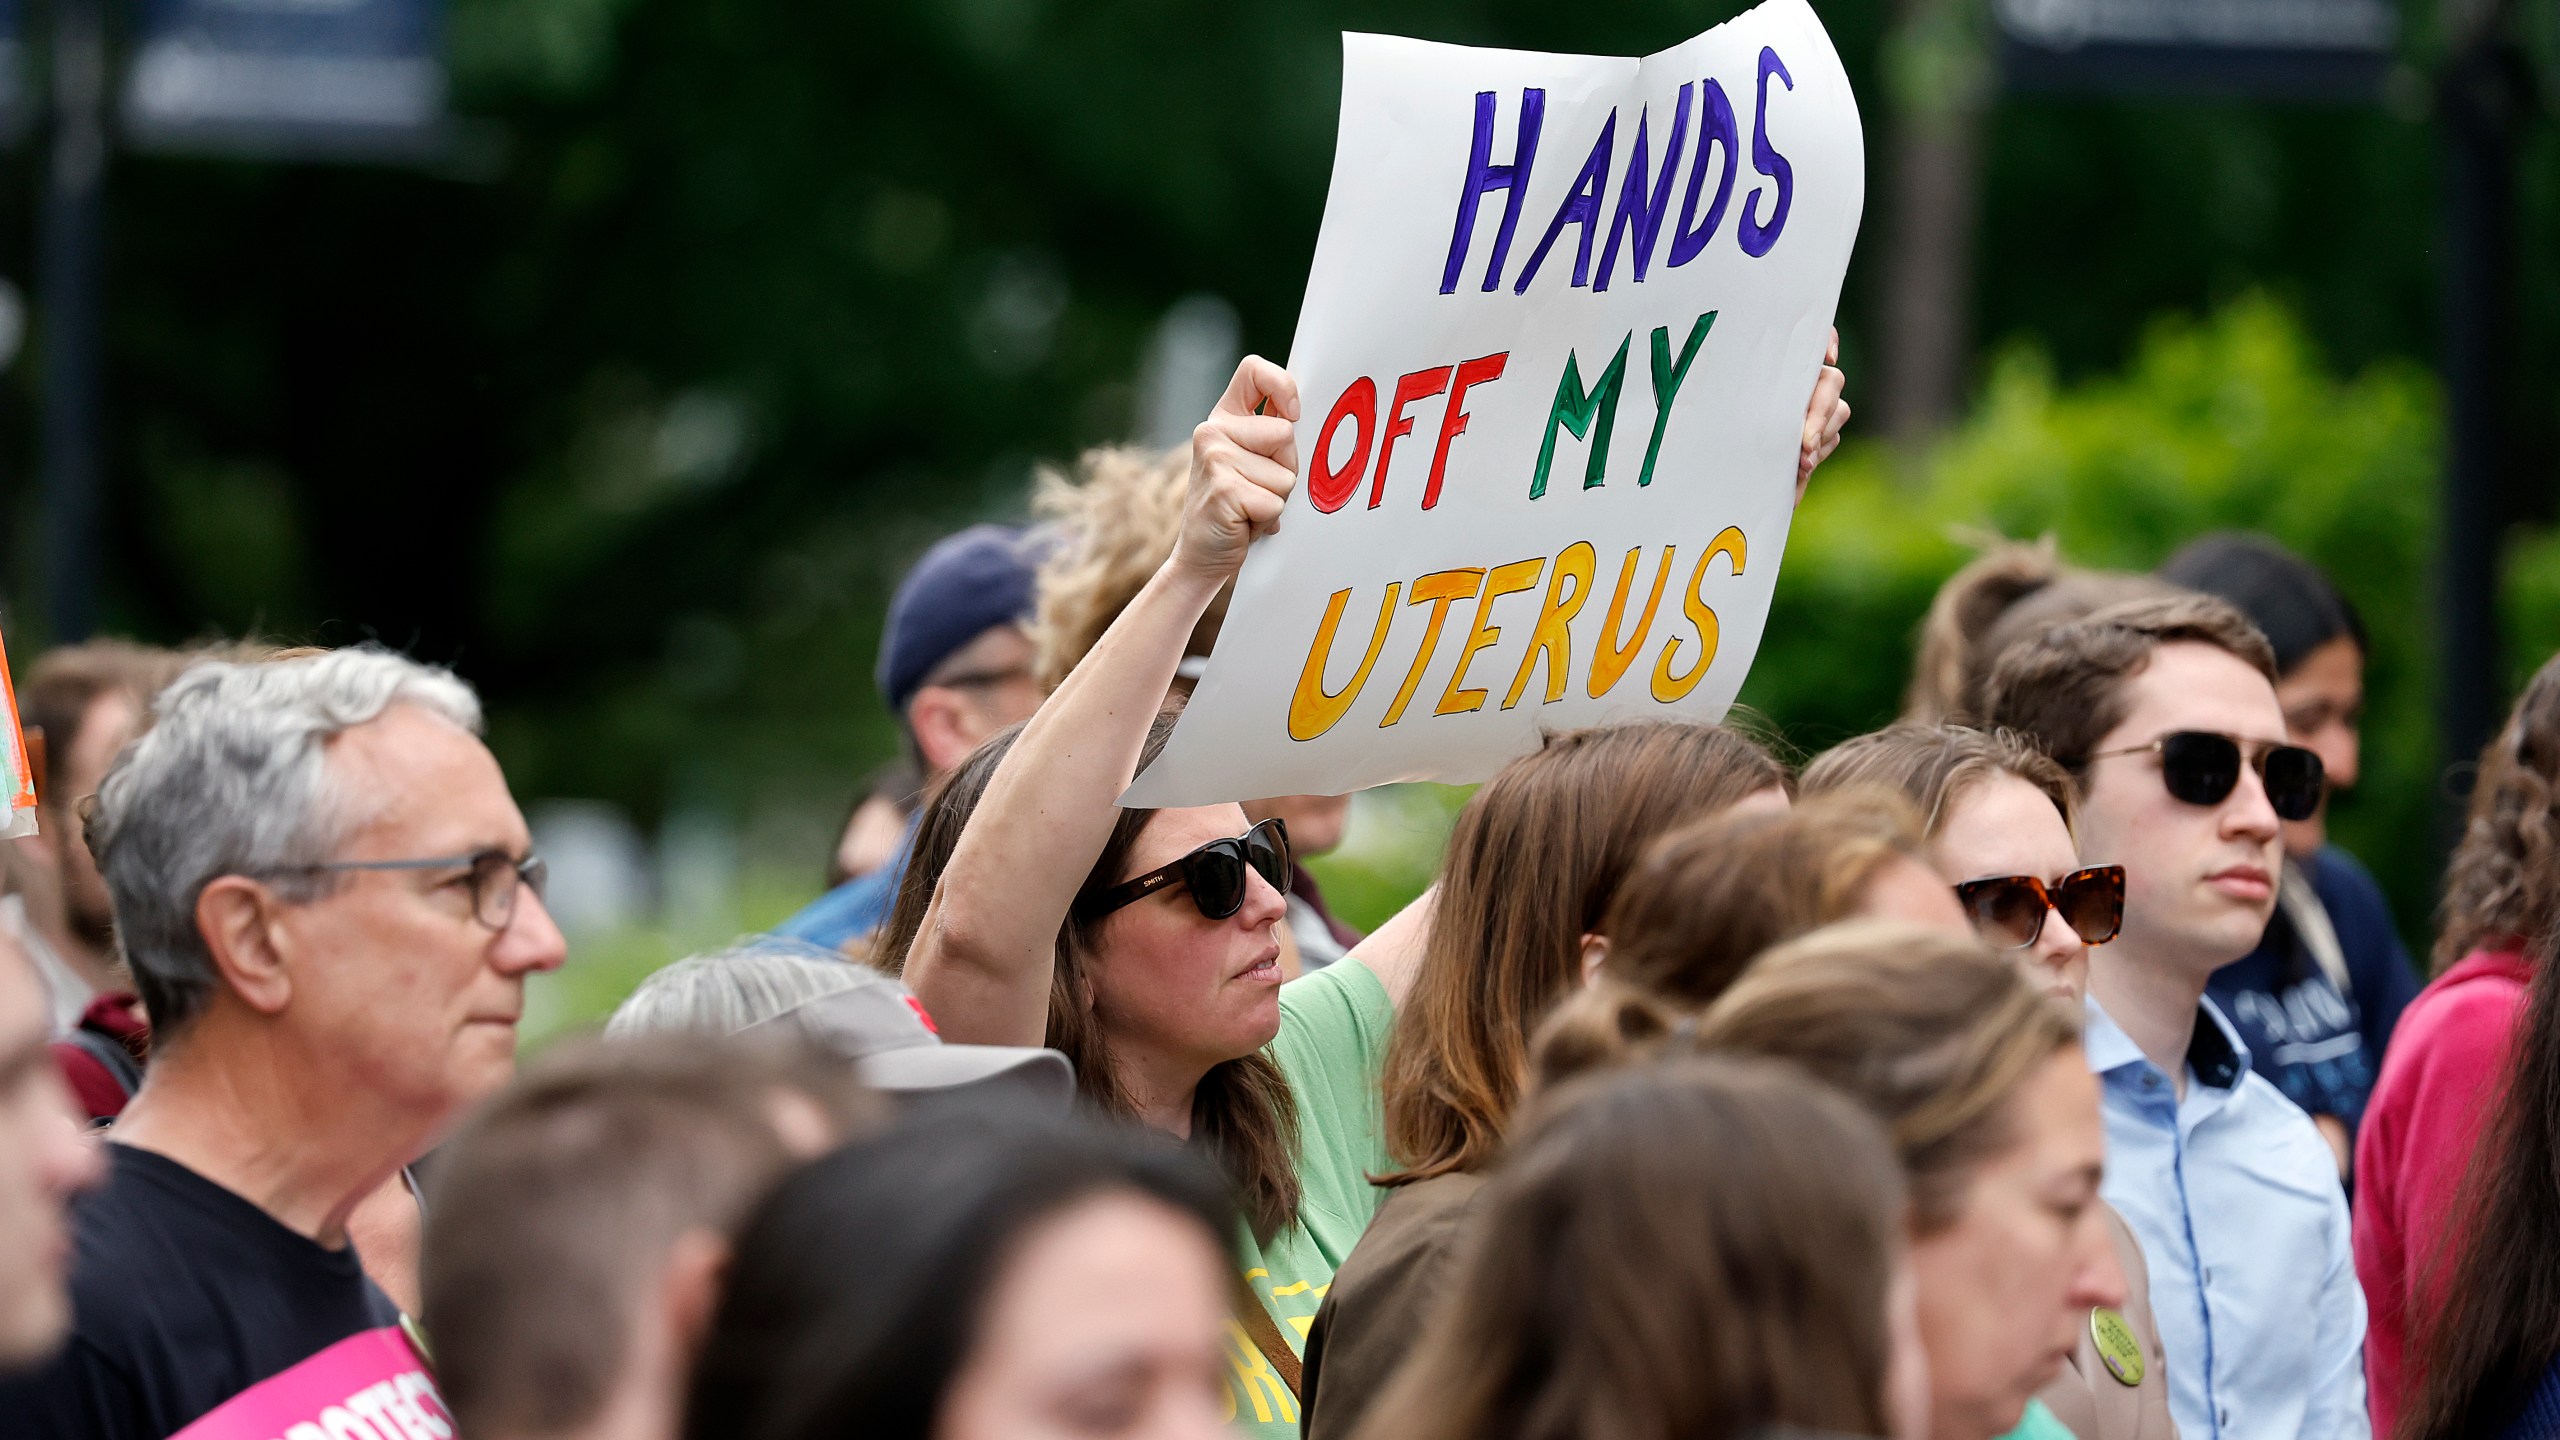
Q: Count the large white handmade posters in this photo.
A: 1